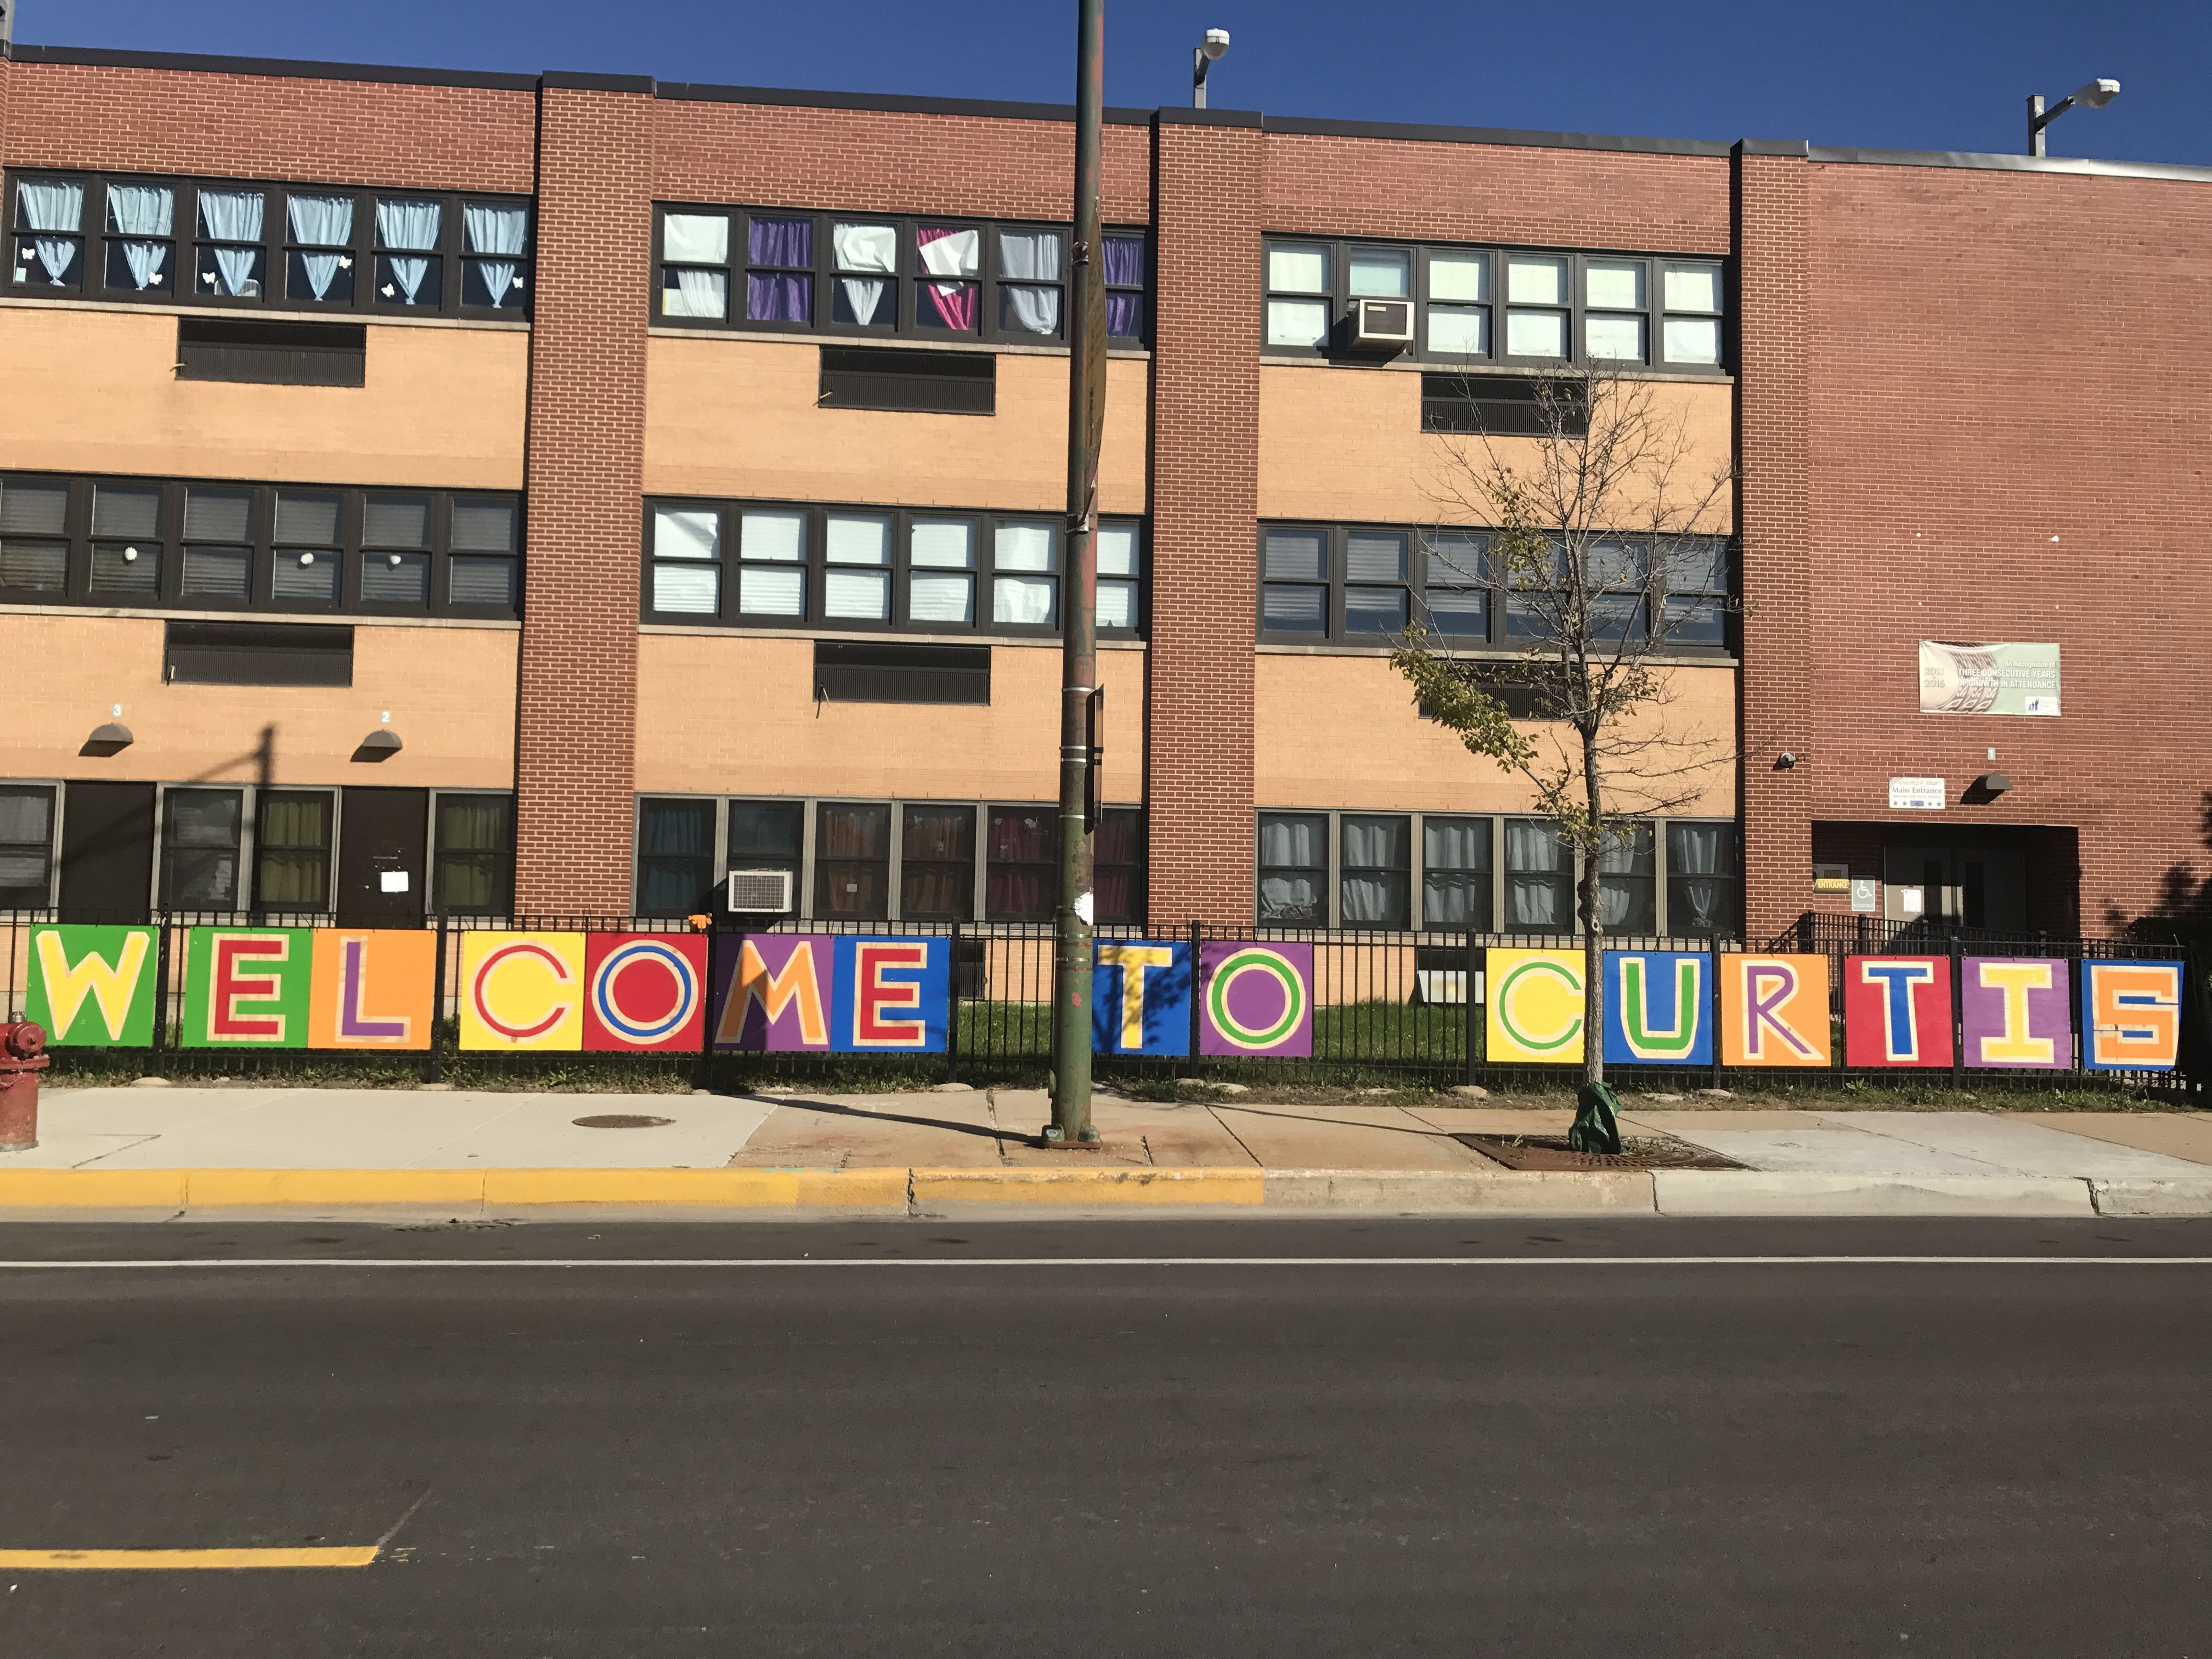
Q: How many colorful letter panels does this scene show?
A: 15